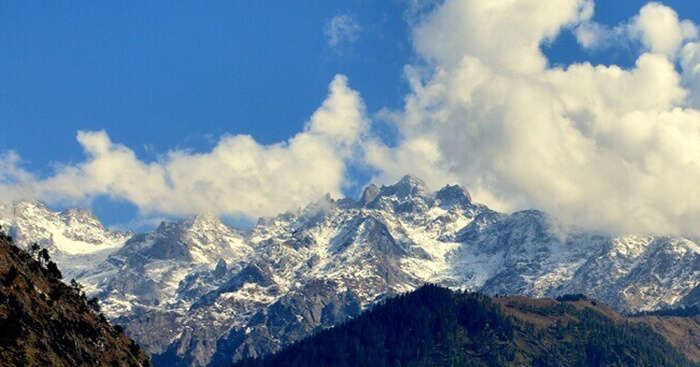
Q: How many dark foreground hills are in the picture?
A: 2